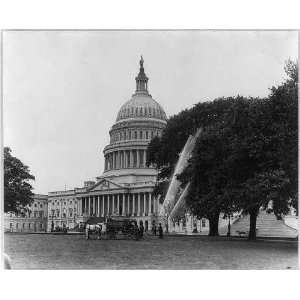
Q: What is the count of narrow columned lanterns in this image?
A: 1